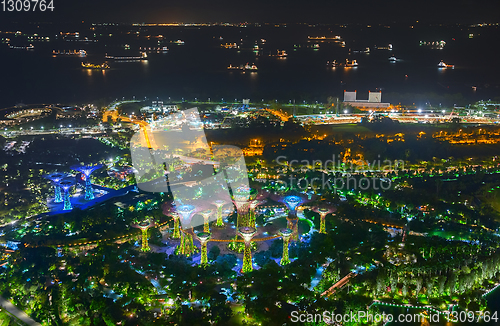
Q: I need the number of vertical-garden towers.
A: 15